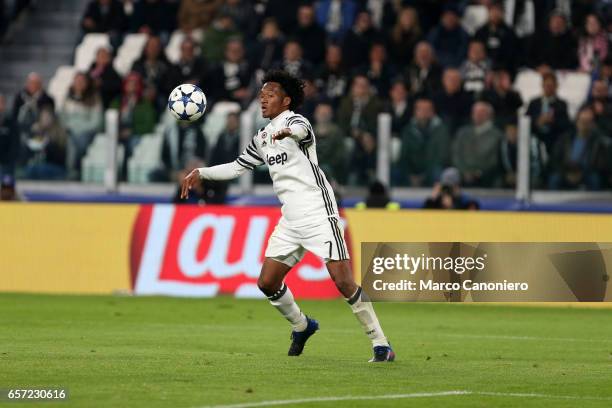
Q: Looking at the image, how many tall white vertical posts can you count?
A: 4